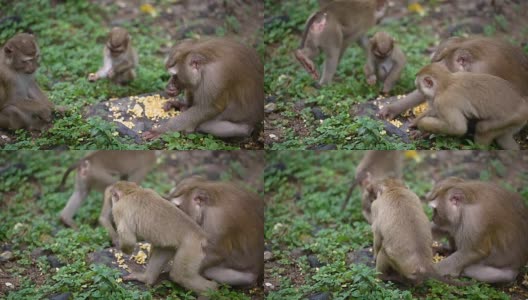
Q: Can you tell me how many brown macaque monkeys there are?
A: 13